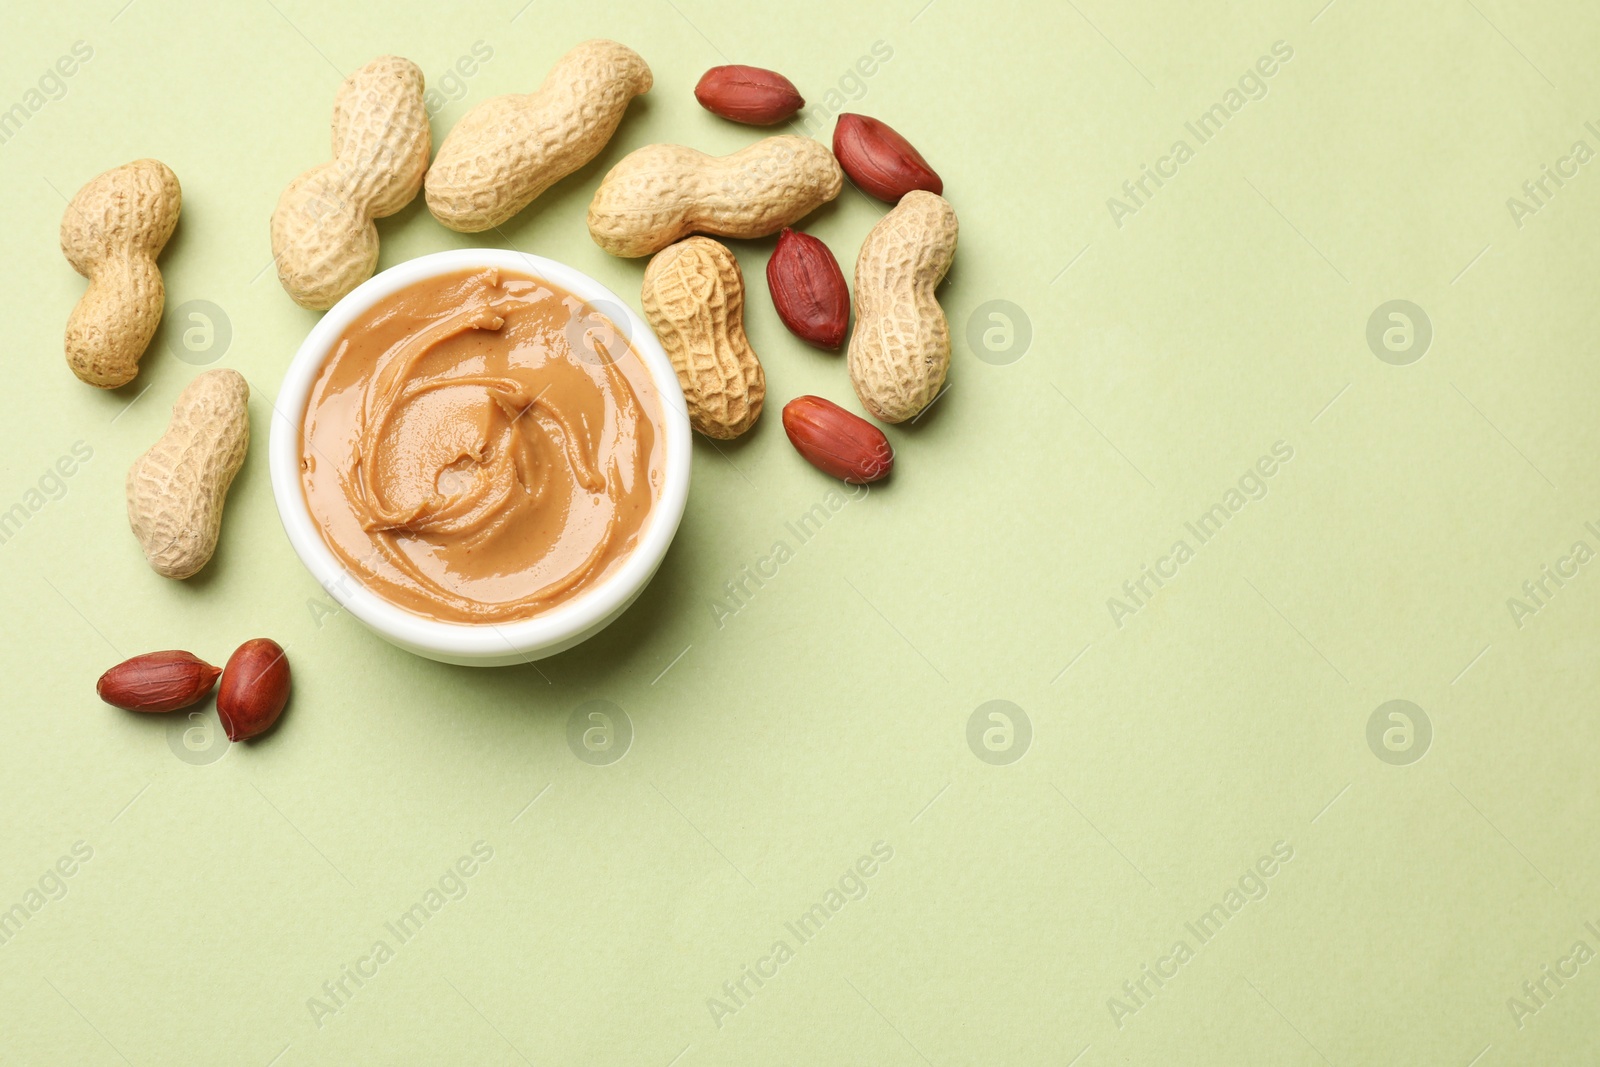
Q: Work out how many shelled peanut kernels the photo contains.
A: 6